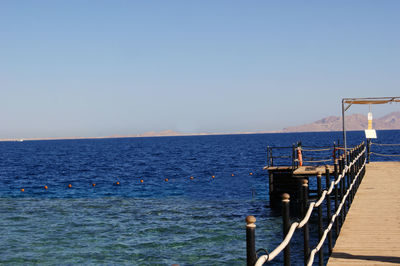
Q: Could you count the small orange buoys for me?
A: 11